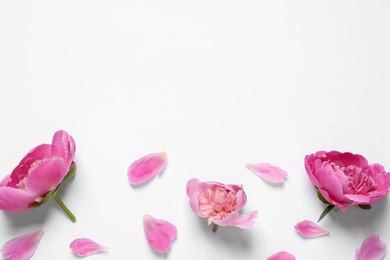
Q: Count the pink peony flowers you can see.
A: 3